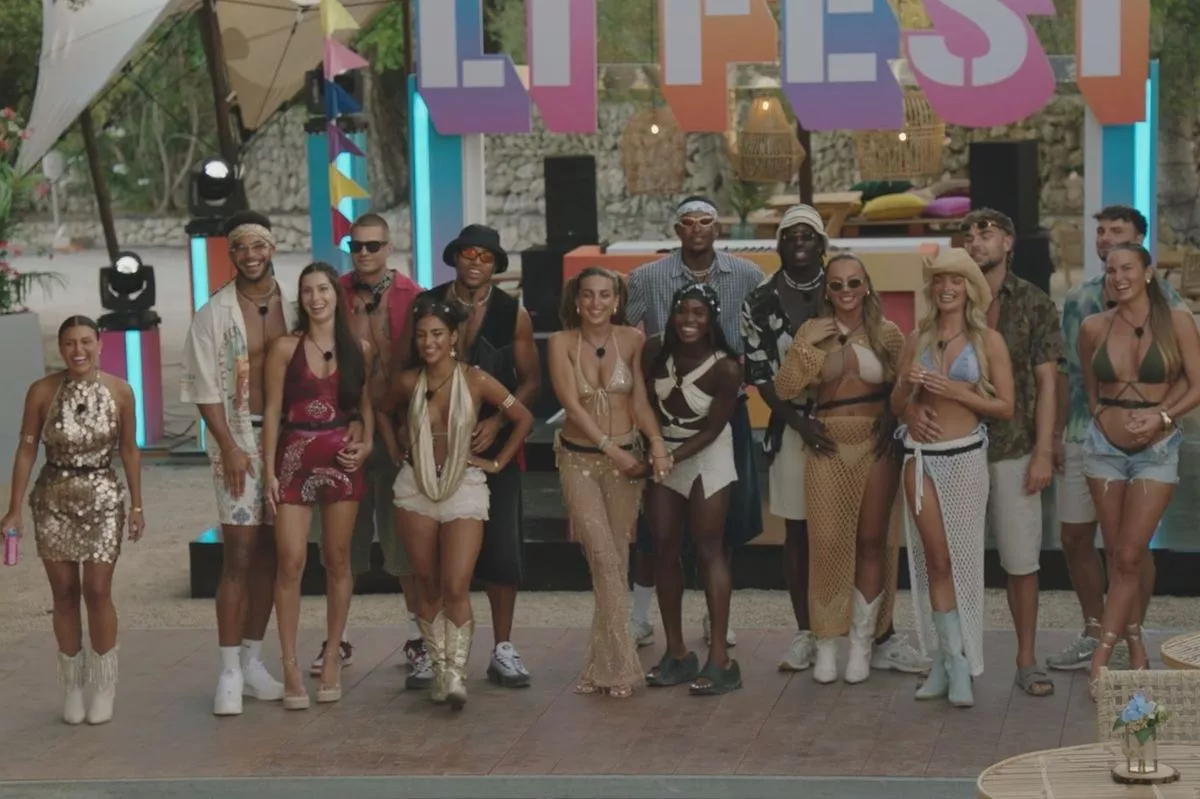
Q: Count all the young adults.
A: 15